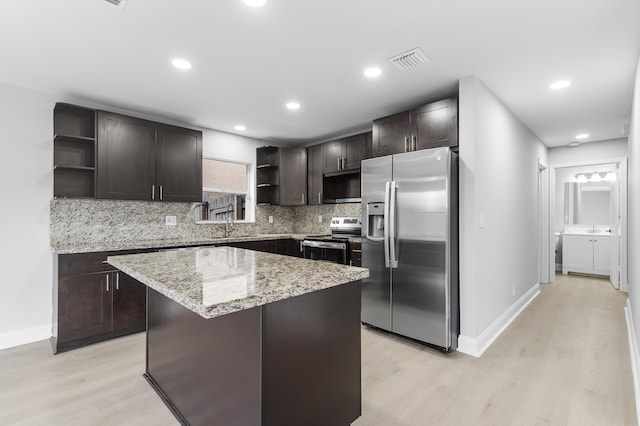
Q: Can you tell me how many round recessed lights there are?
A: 7